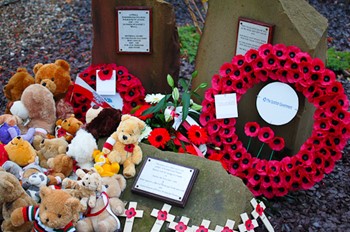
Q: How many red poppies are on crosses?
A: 7